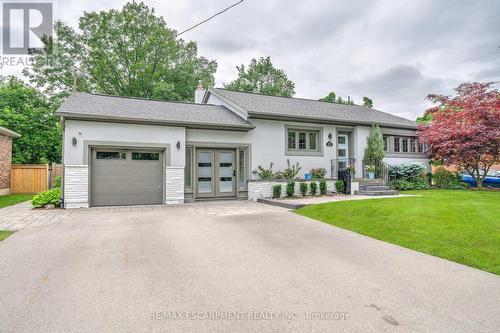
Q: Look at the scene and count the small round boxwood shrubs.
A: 6